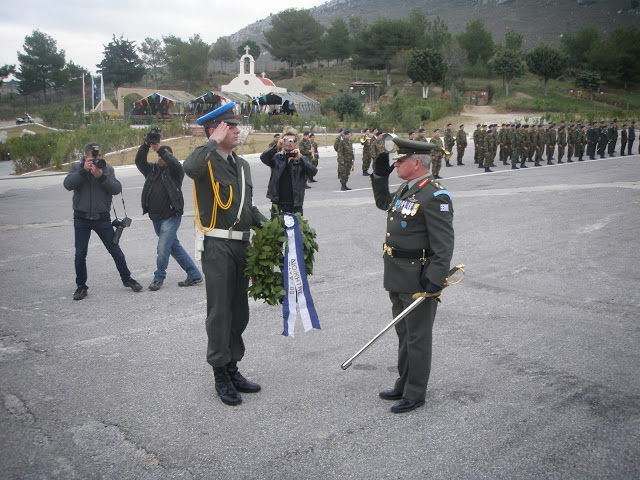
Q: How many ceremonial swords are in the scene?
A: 1